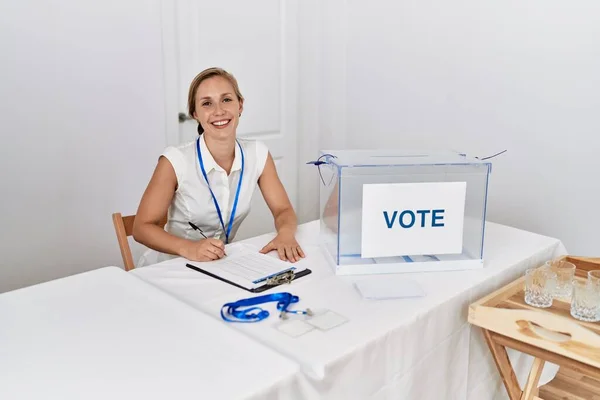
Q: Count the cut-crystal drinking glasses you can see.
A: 4